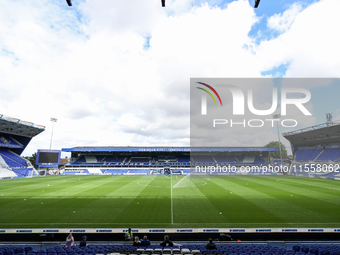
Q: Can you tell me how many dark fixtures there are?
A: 3